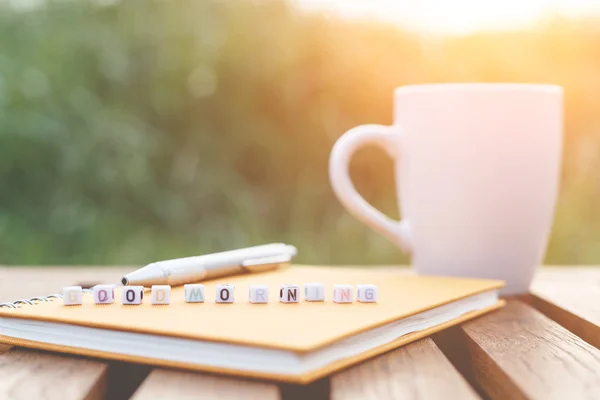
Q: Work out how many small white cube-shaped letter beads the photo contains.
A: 11